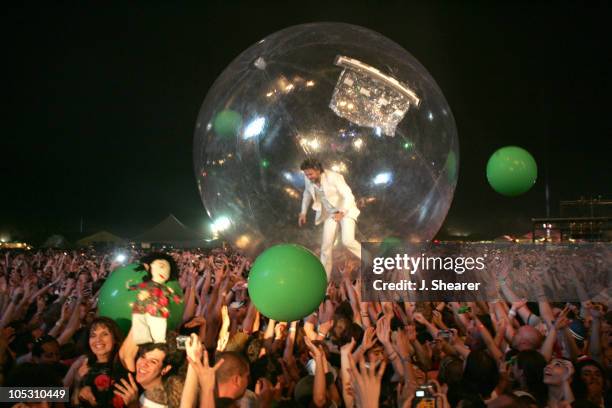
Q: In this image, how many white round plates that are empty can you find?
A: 0